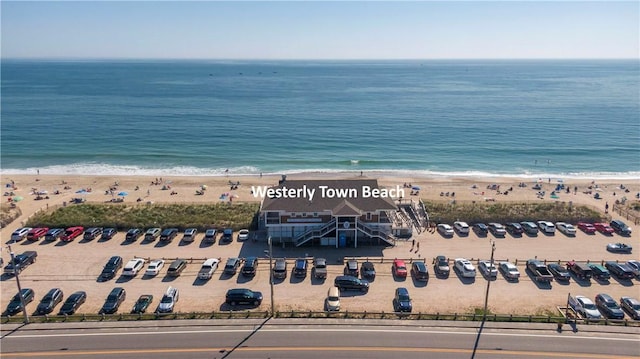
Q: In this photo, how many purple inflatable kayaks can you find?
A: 0